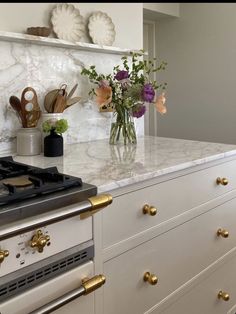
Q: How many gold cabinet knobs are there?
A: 5